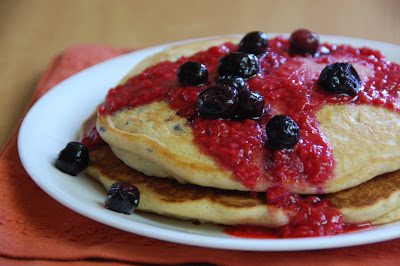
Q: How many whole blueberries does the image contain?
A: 11